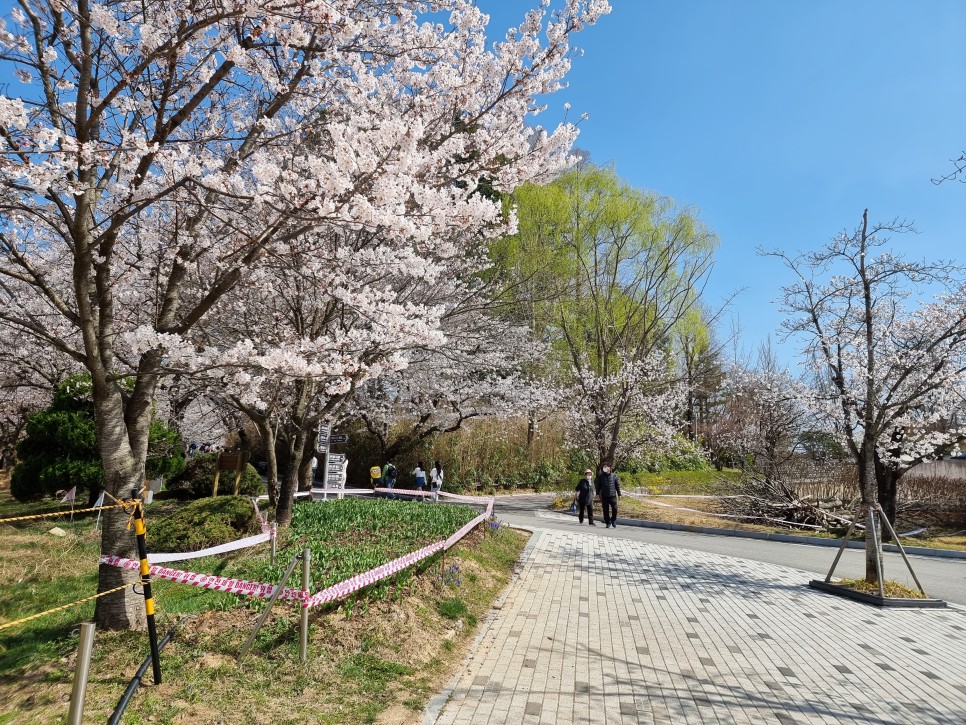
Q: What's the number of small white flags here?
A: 2